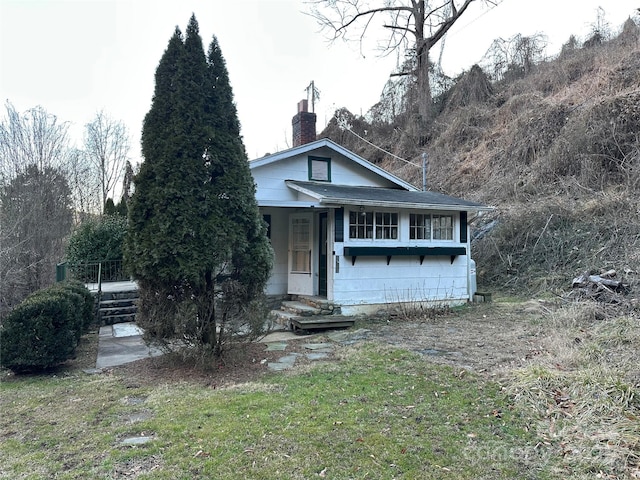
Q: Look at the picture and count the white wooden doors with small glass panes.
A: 1